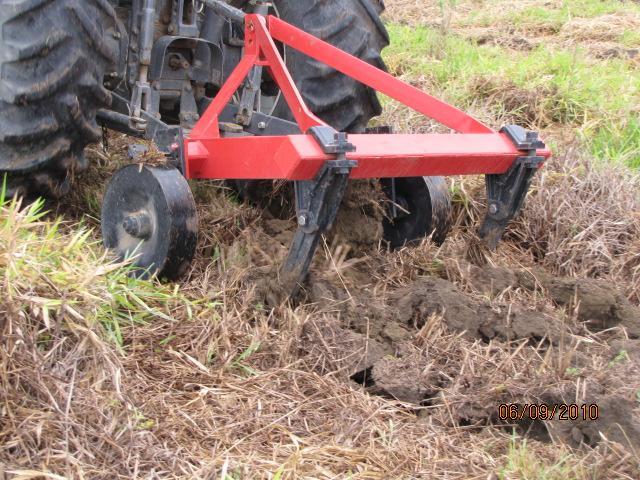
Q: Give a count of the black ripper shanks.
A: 2